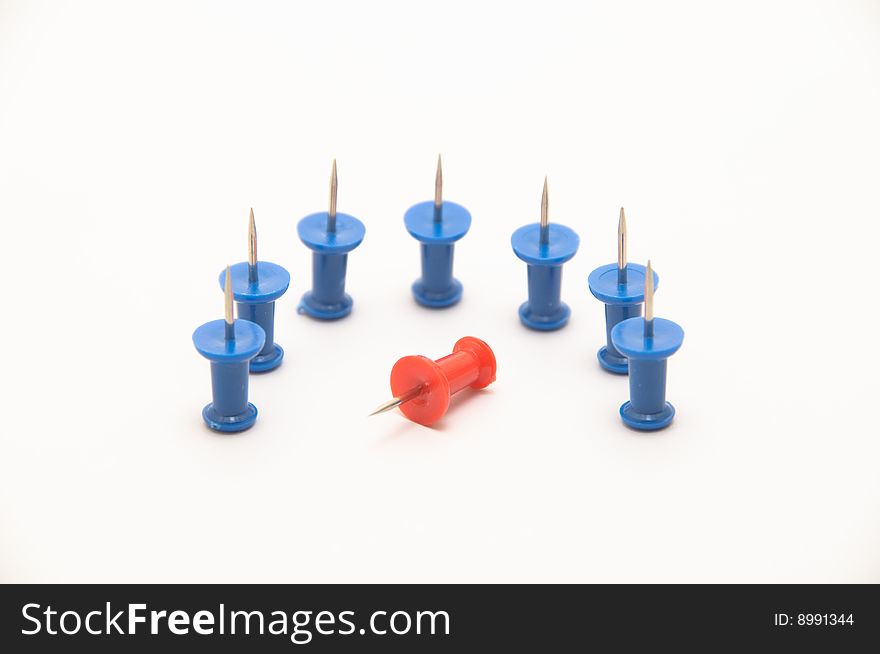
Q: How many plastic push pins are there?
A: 8